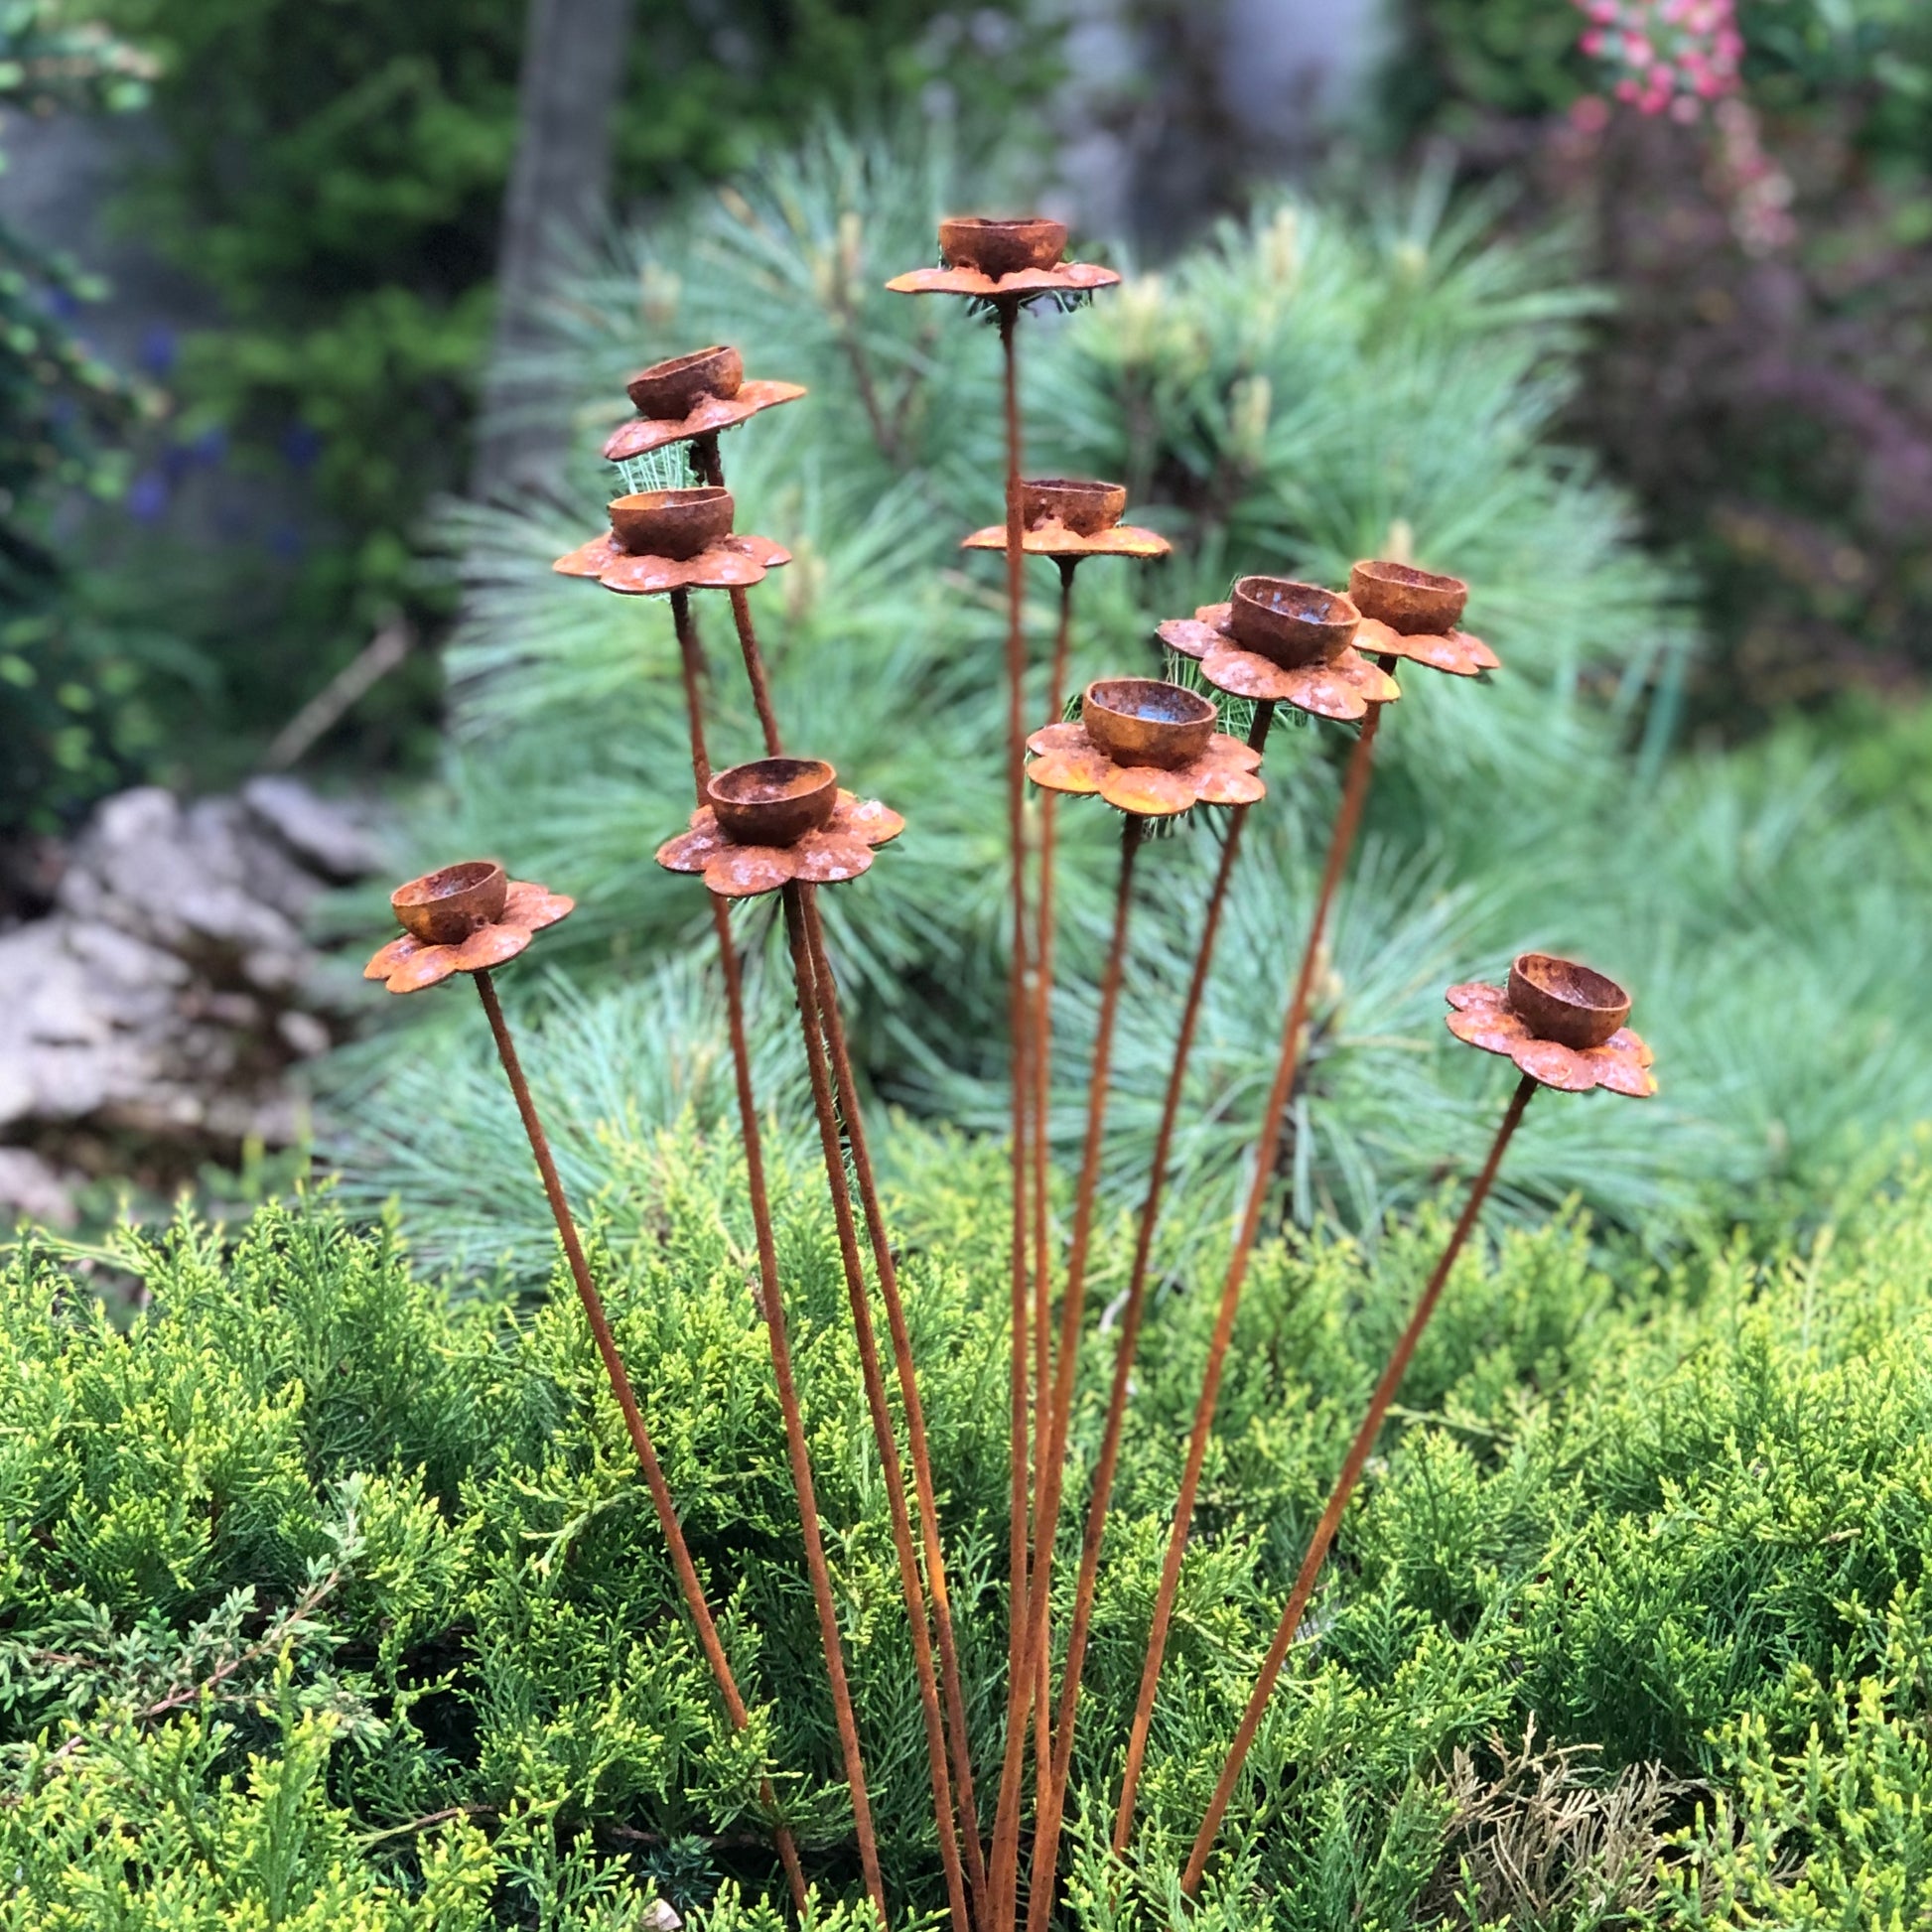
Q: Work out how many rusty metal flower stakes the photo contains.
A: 10